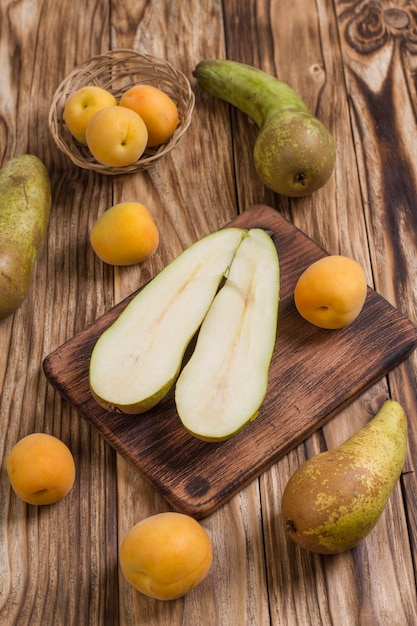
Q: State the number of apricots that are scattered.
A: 4